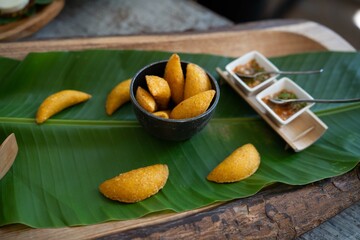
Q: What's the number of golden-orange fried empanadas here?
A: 10